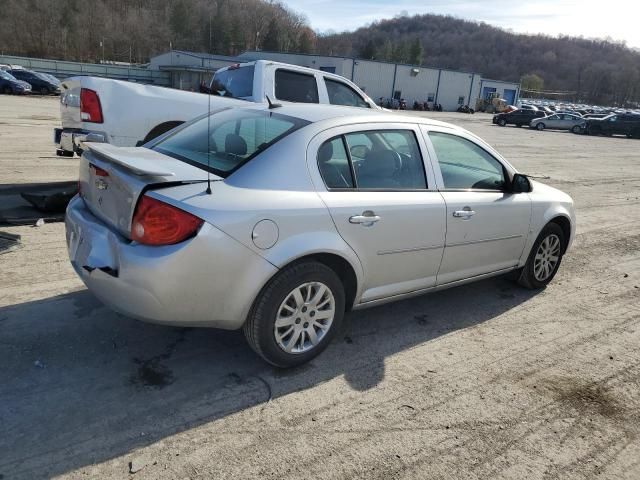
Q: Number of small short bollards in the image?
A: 0